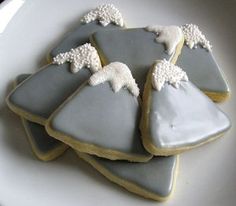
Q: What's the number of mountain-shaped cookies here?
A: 8